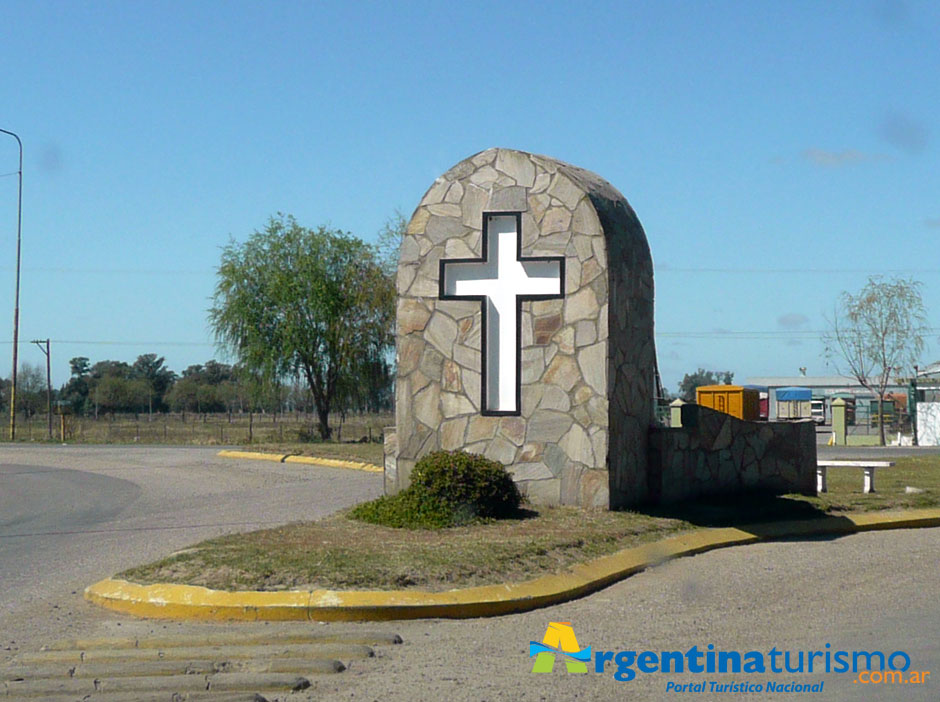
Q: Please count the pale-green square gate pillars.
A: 2